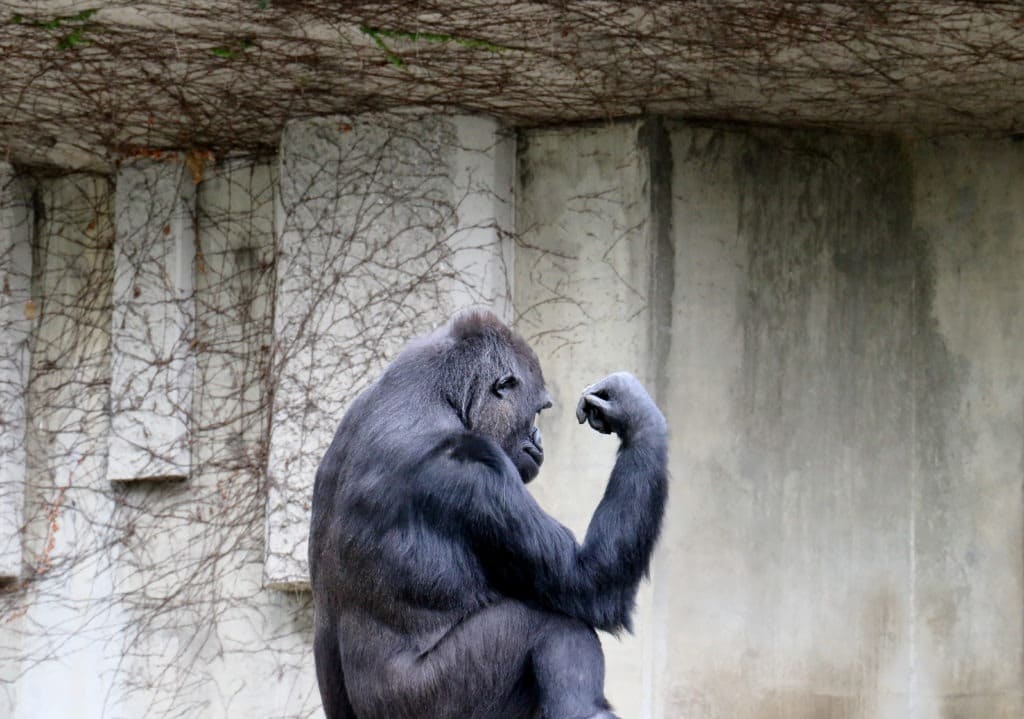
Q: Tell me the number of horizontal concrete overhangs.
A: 1